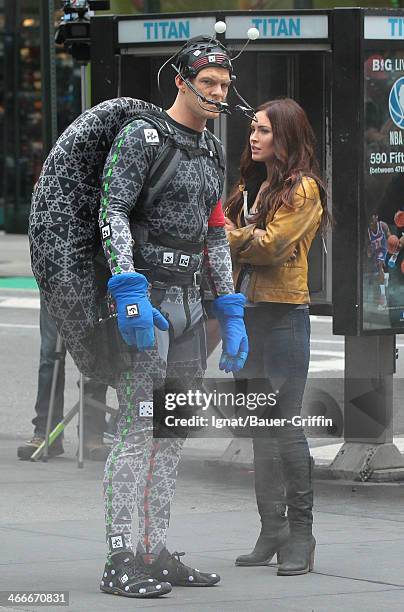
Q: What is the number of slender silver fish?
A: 0